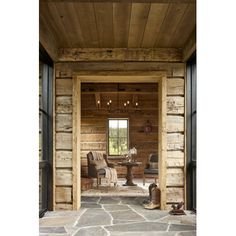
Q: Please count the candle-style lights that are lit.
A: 6